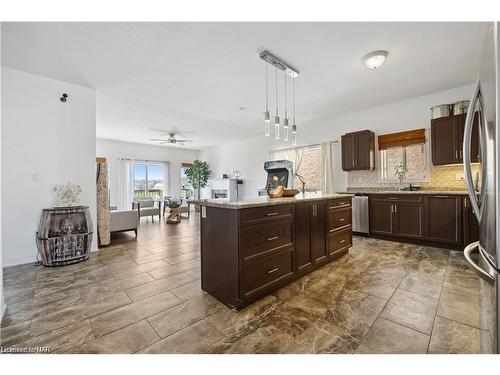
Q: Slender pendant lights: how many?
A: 4